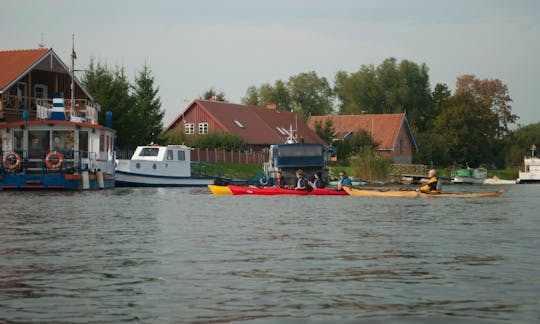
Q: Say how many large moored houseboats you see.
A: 1